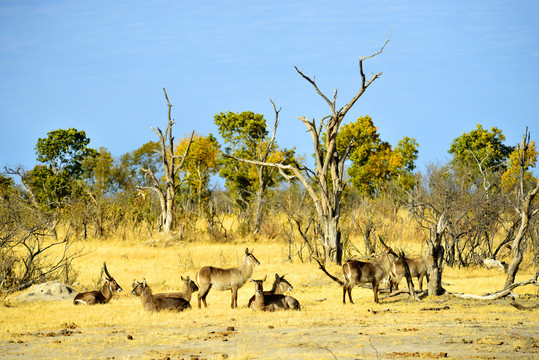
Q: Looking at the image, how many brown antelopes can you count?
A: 8